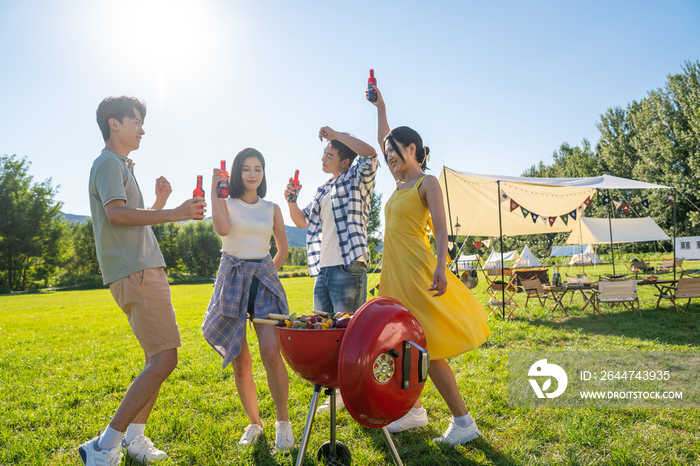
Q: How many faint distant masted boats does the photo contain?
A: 0